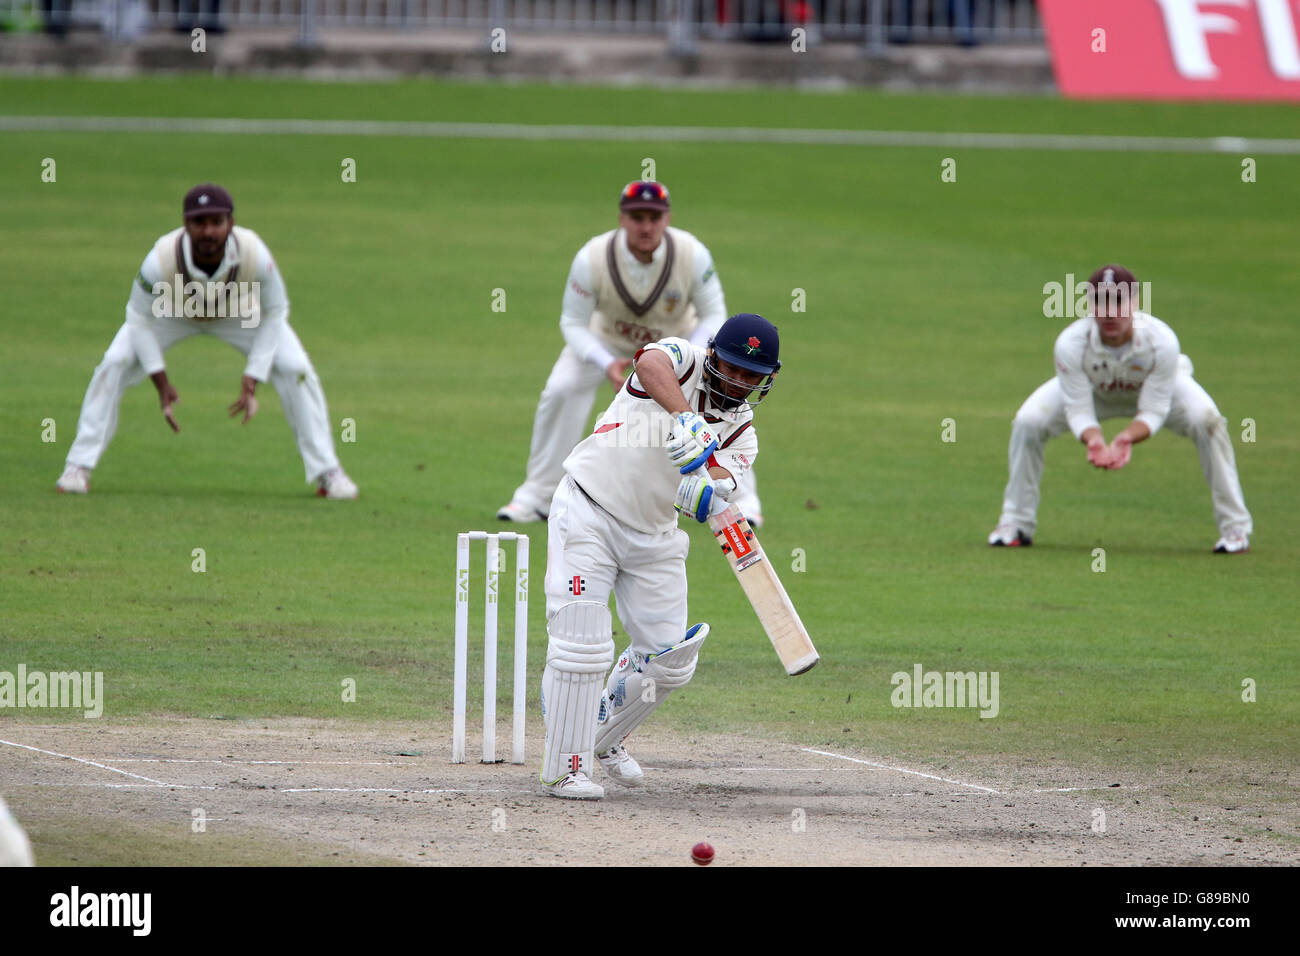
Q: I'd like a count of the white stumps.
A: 3